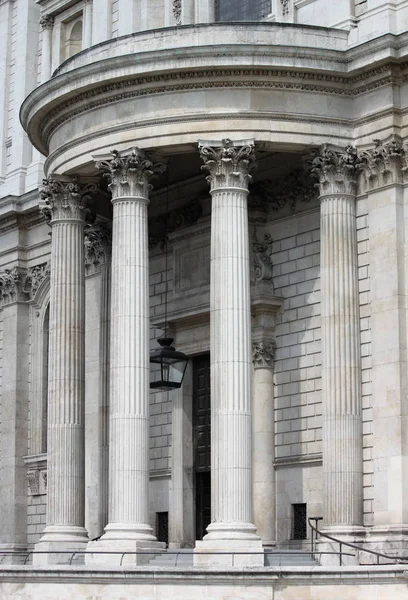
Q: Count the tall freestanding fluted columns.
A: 4